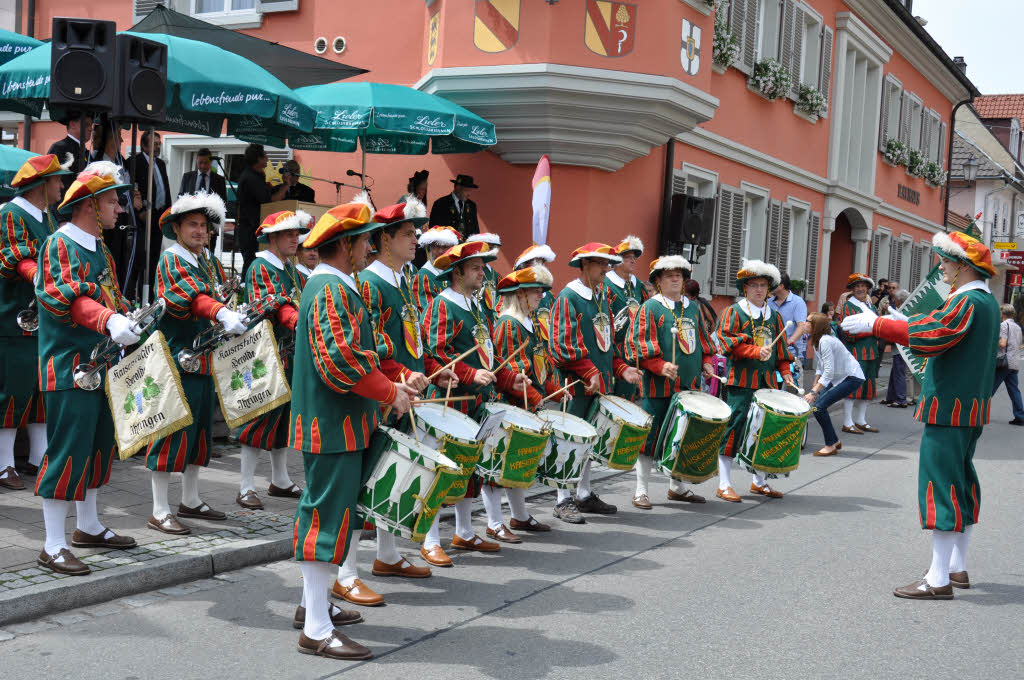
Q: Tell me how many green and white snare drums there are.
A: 7